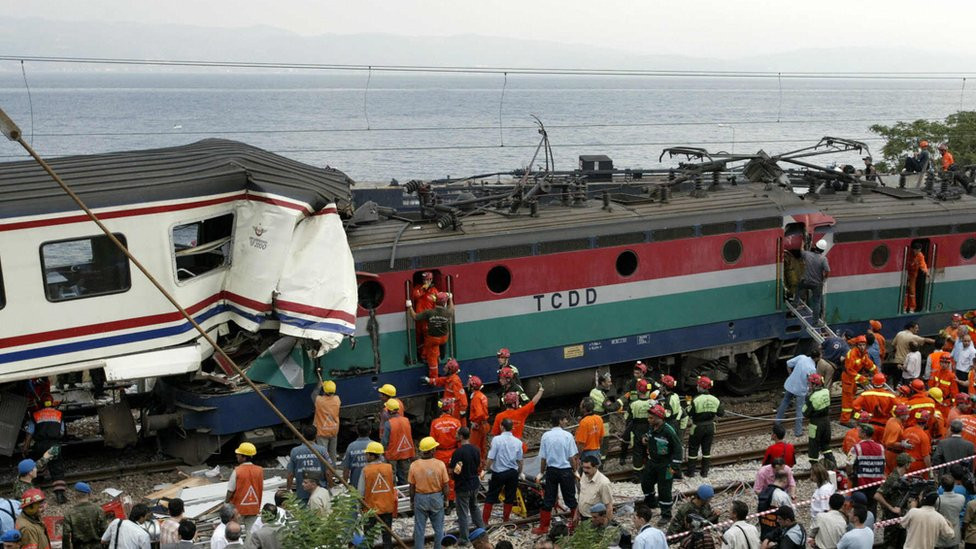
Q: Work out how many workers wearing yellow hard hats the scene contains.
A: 7